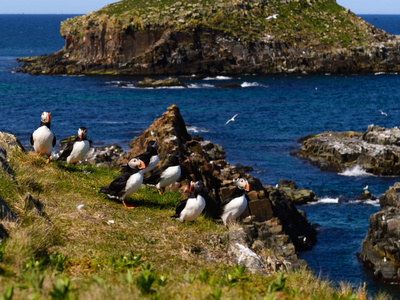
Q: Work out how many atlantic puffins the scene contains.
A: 7